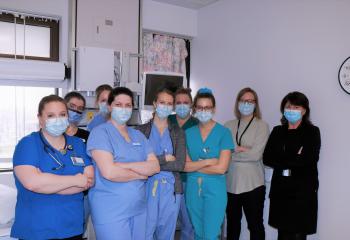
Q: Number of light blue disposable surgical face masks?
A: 9